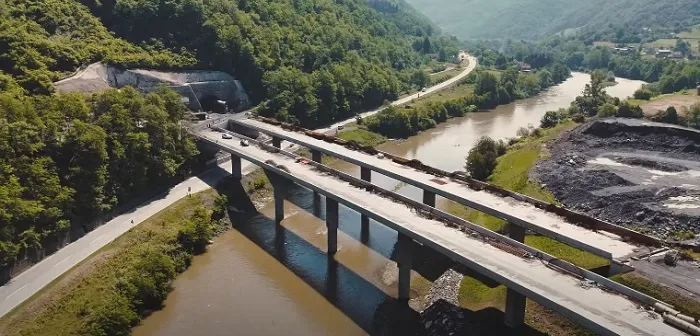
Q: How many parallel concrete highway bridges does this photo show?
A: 2